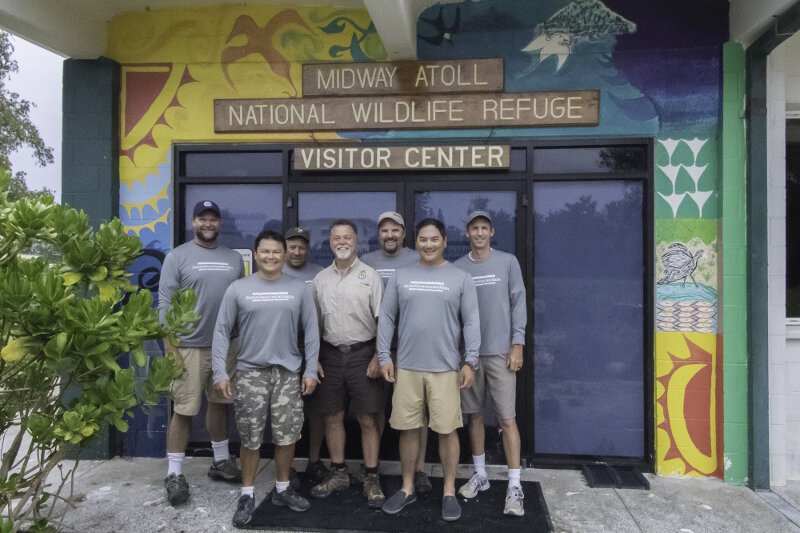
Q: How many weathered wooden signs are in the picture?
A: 3